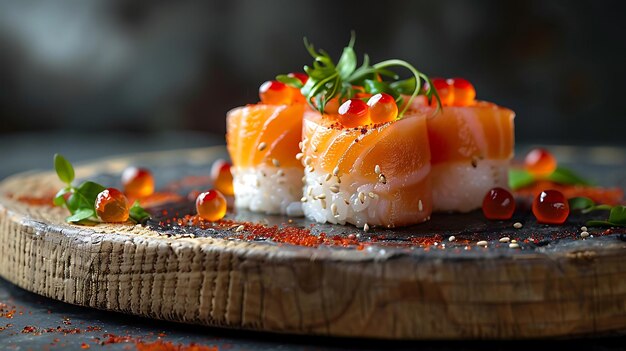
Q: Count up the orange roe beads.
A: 13